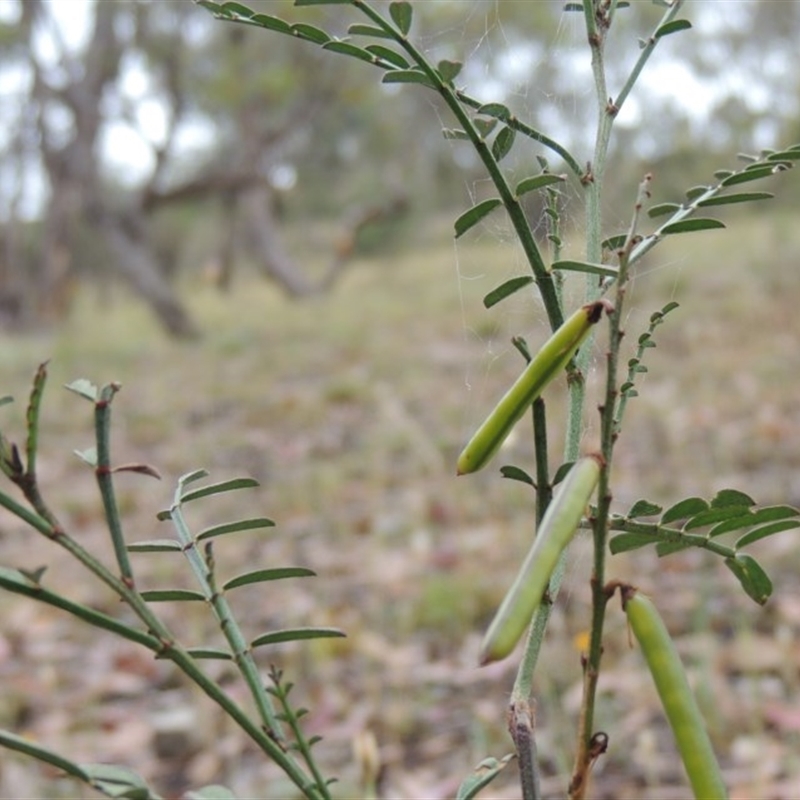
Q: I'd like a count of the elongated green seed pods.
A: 3